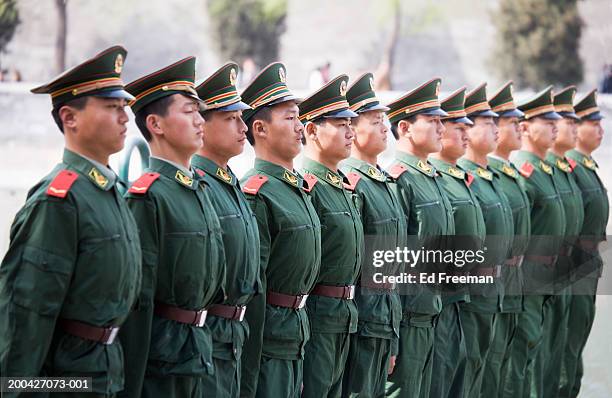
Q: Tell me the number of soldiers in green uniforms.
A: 13